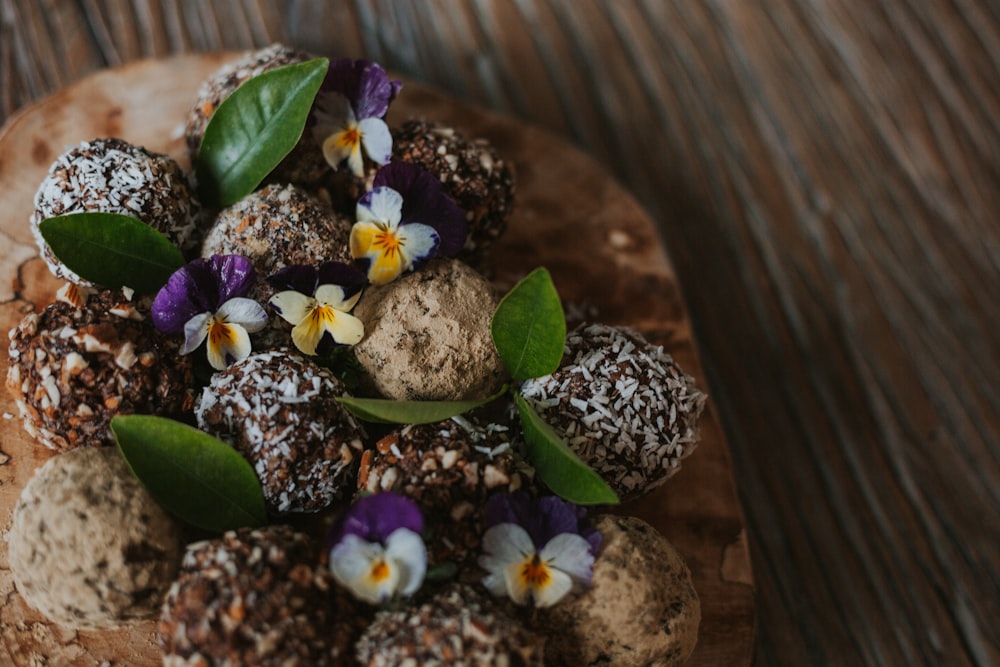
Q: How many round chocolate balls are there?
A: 13